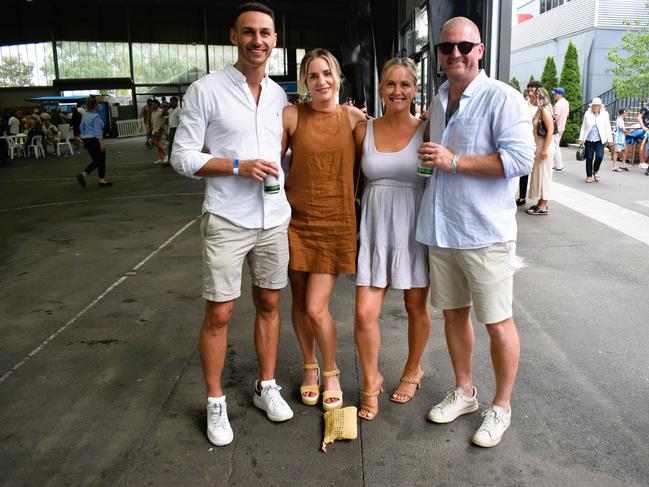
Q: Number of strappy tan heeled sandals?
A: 2